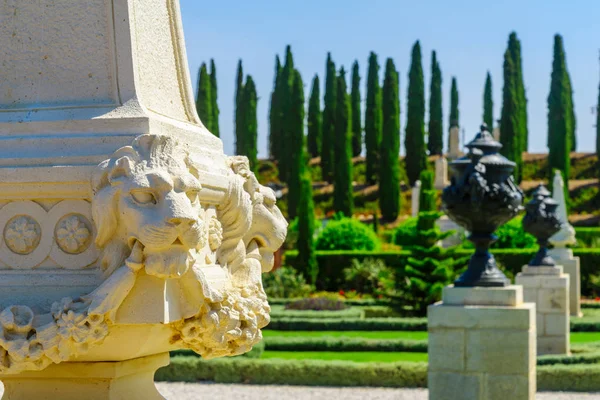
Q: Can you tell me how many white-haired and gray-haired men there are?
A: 0